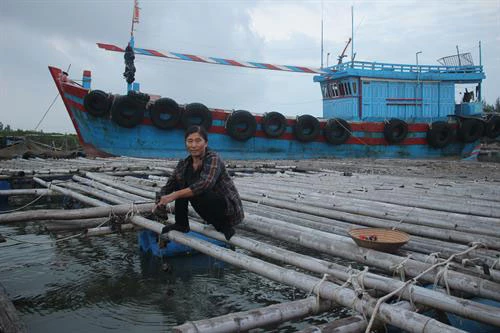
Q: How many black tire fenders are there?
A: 12